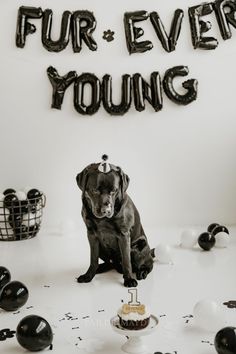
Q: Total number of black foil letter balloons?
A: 12